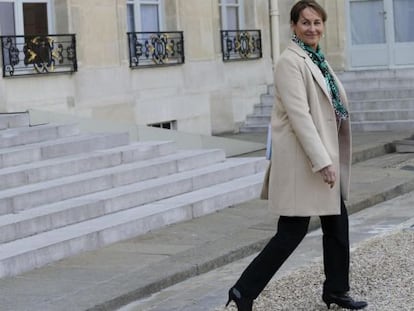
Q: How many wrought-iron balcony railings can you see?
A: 3